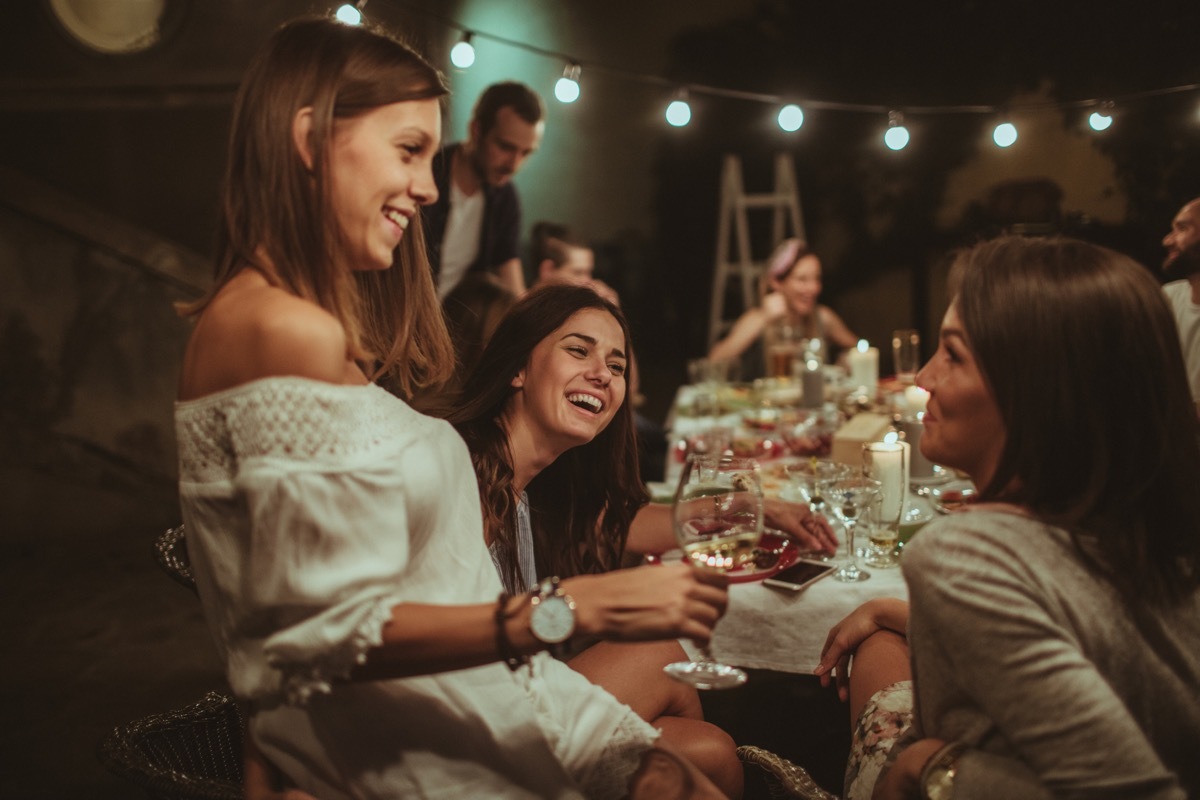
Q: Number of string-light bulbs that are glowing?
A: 8